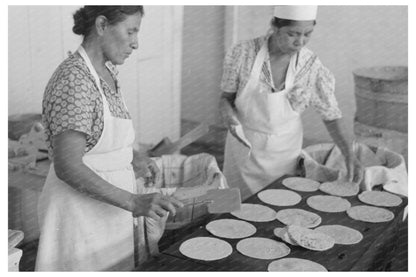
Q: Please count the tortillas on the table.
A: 15